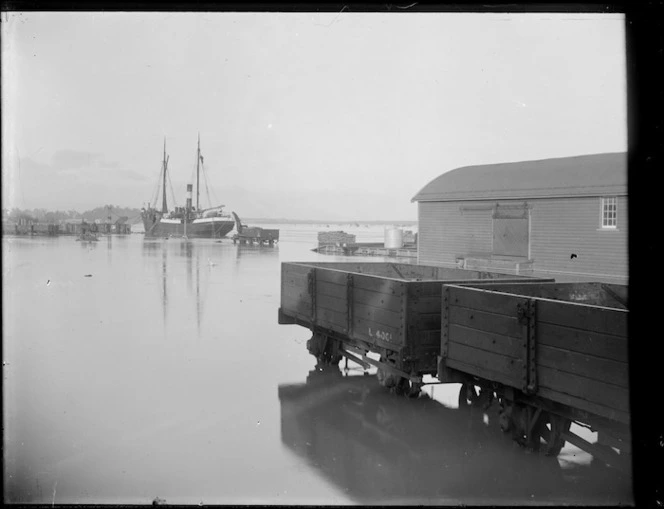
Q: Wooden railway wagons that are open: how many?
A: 2